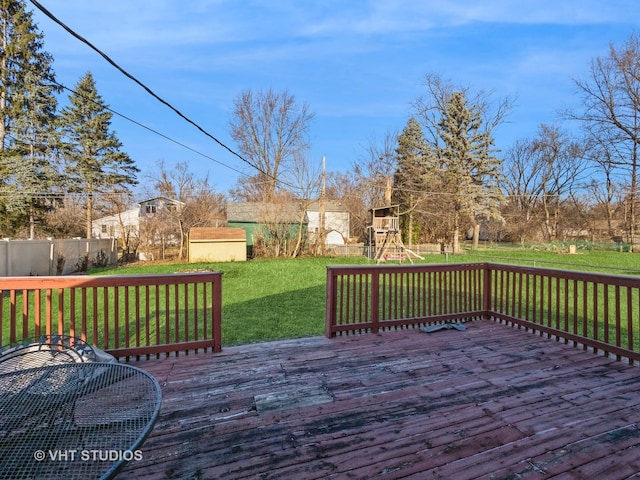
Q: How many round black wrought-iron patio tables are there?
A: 1